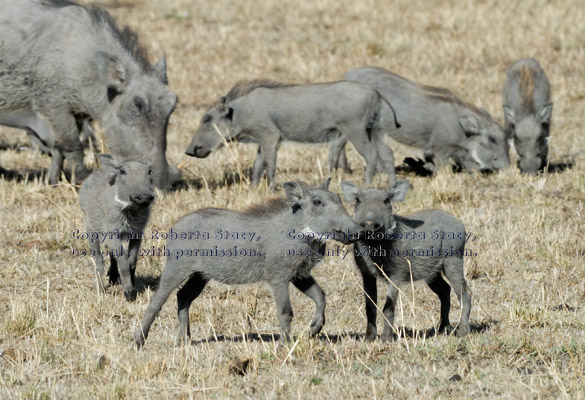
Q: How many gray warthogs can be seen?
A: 7